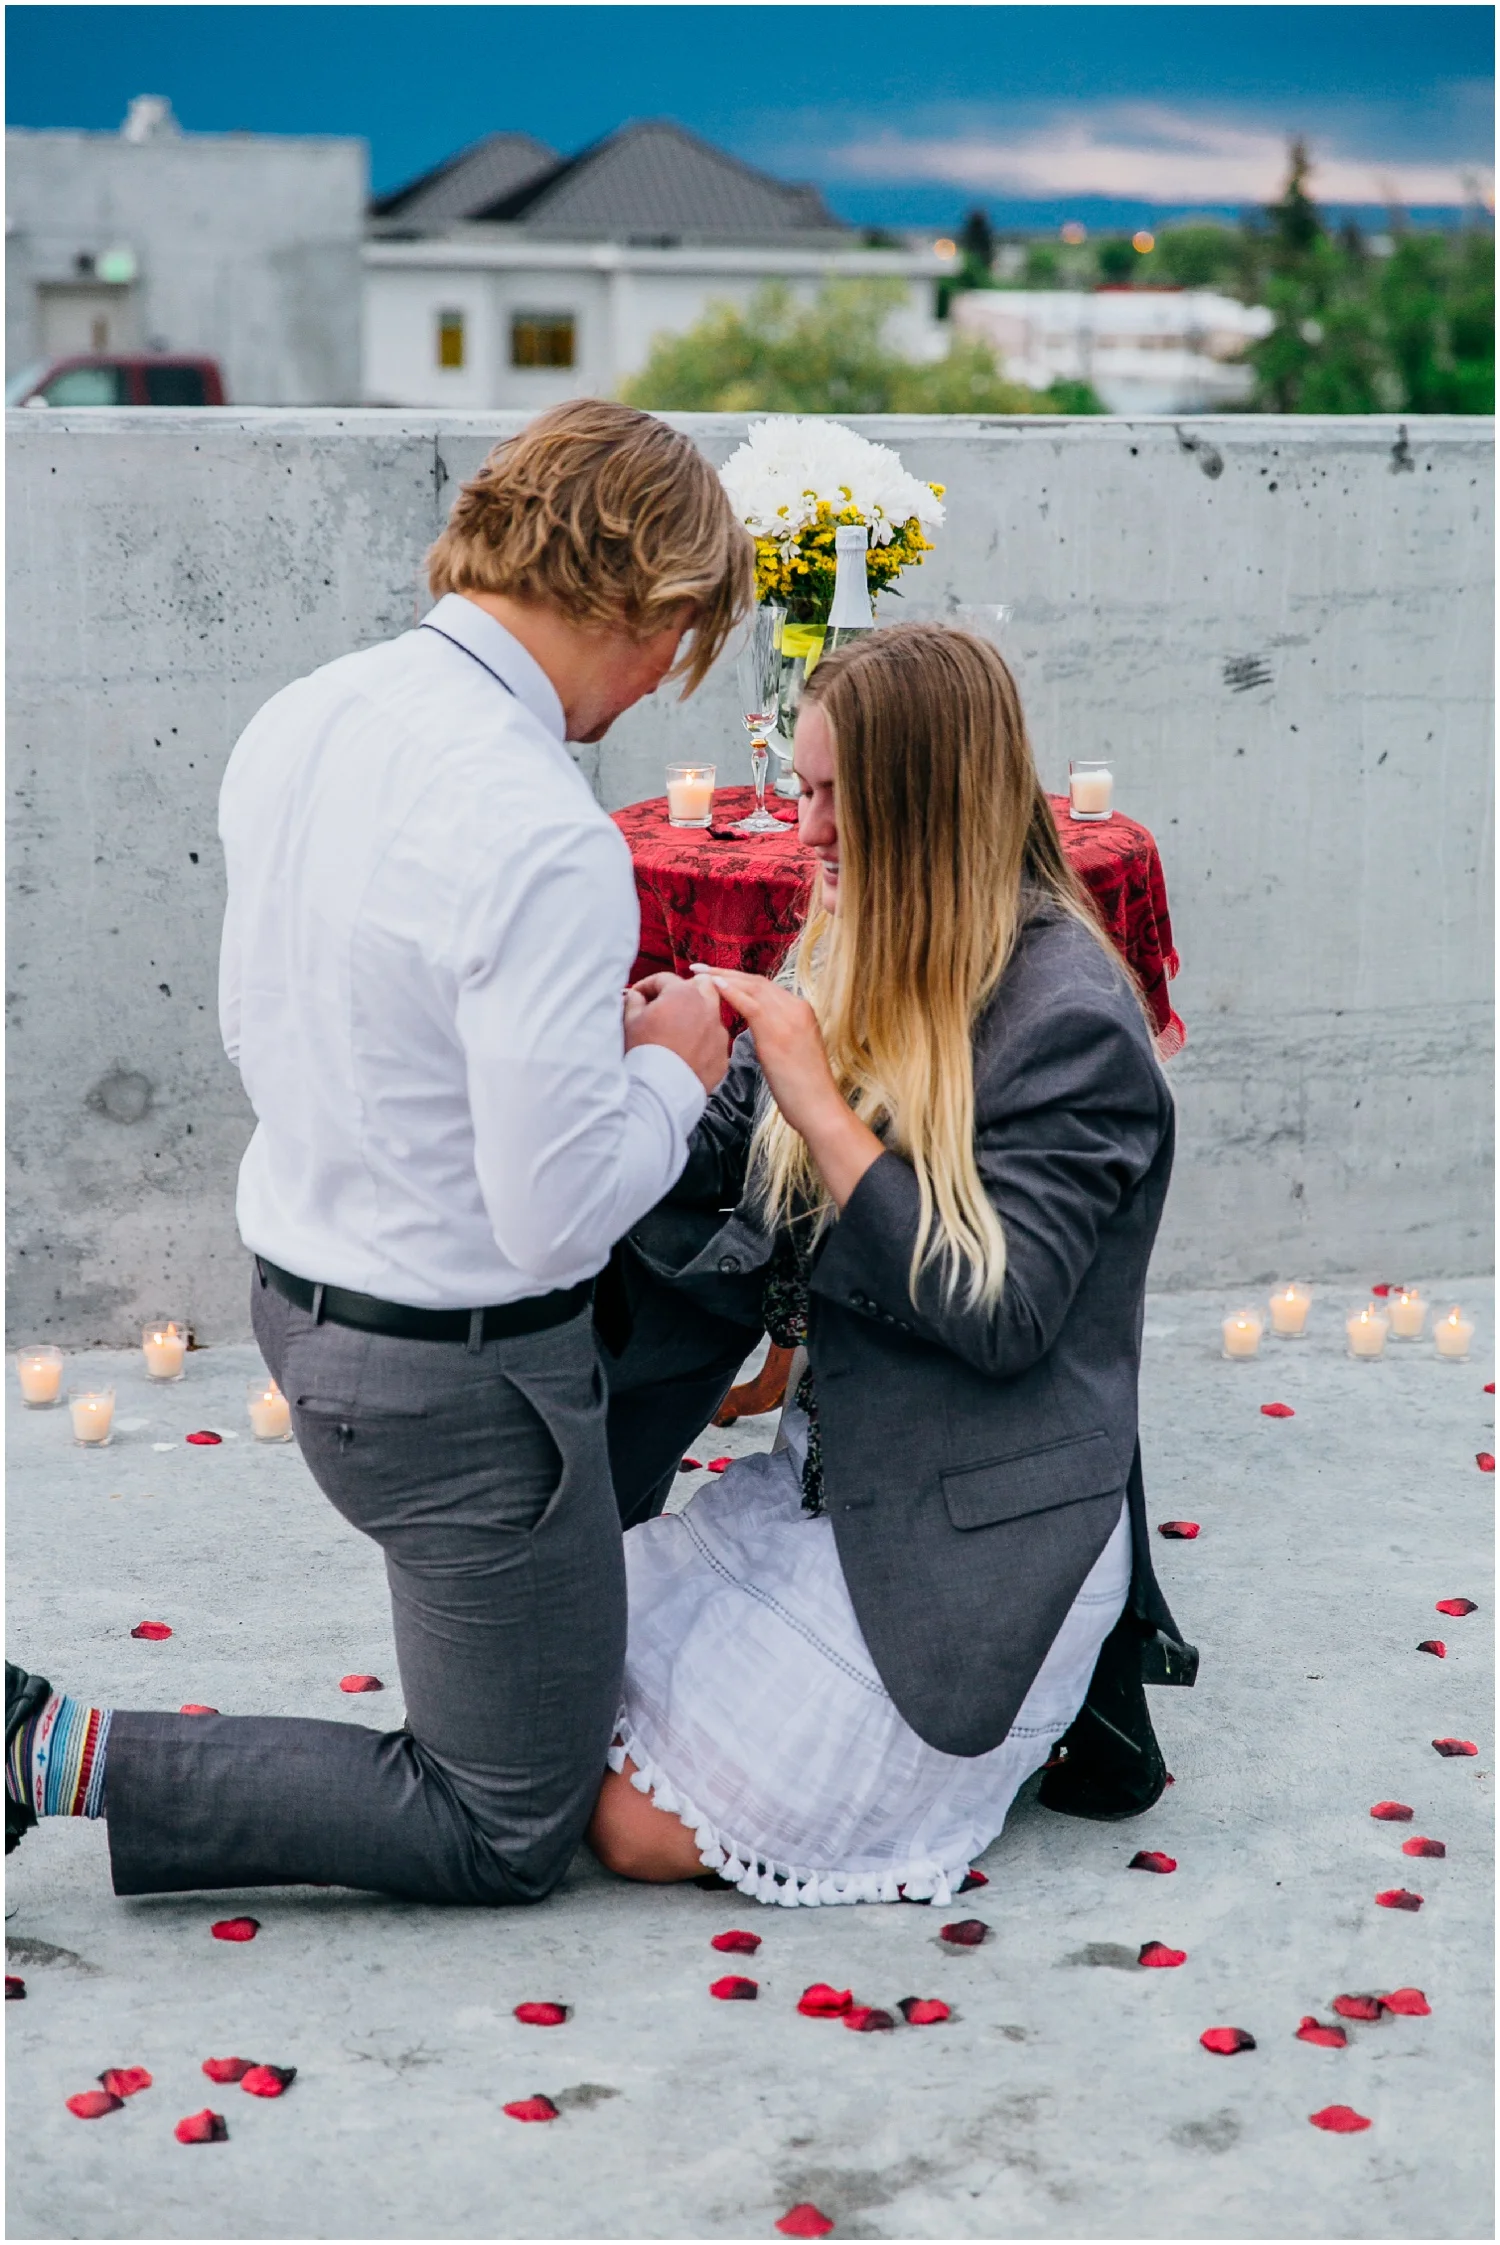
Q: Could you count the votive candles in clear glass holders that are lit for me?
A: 10